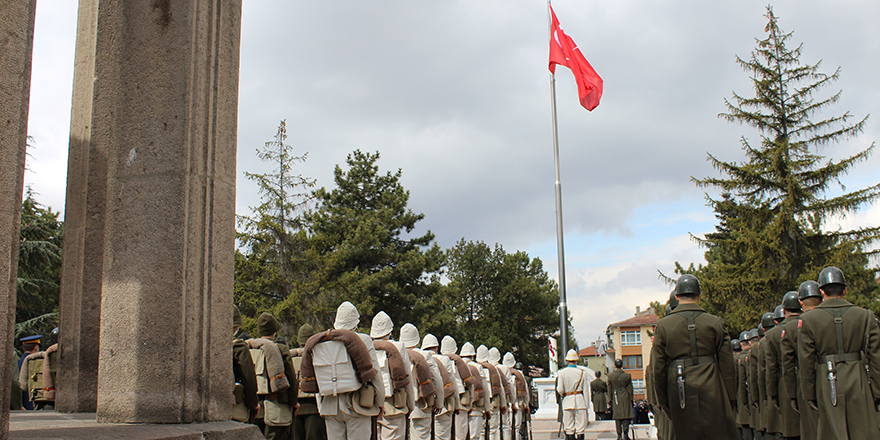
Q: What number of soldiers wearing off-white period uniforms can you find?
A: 10